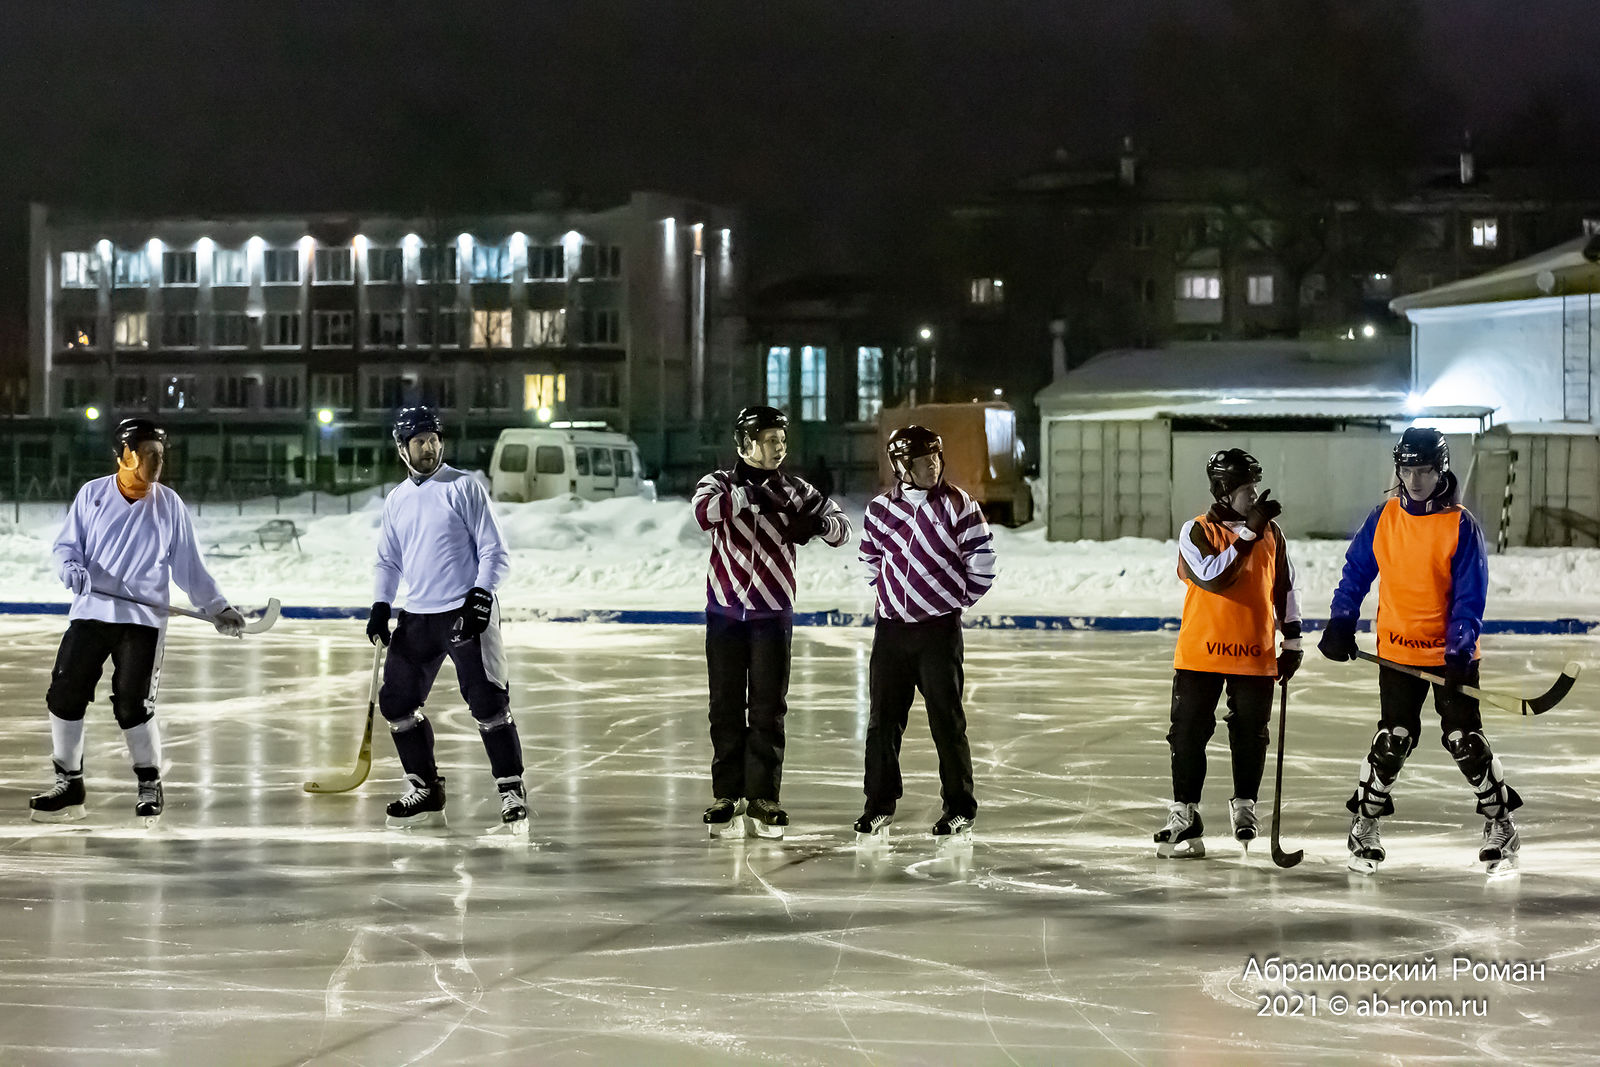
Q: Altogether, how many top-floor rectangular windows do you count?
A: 11